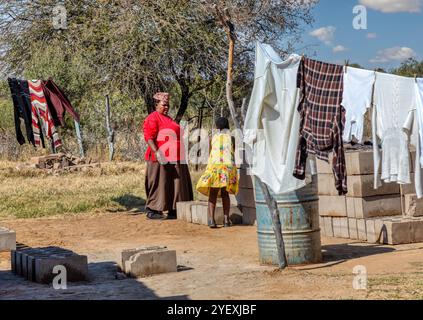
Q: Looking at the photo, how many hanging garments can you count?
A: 8